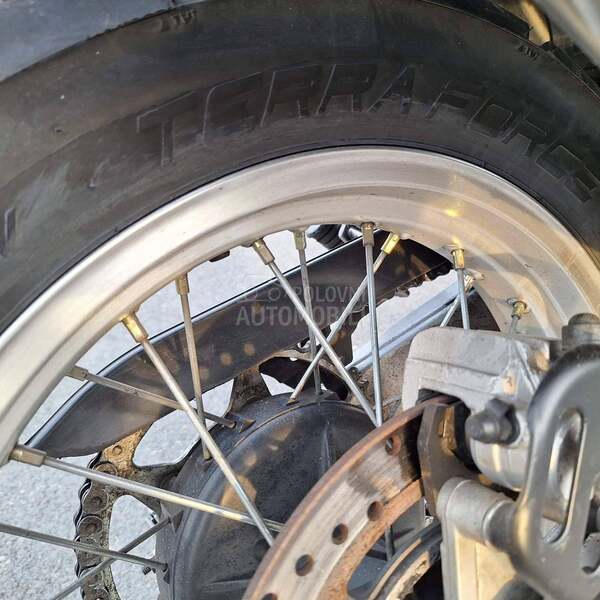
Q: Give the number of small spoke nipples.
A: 11